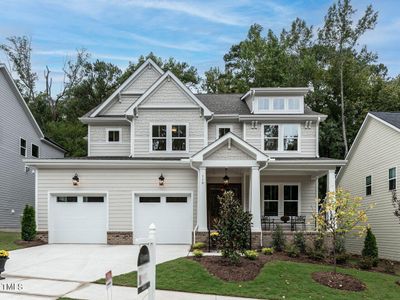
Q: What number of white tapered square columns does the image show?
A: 3